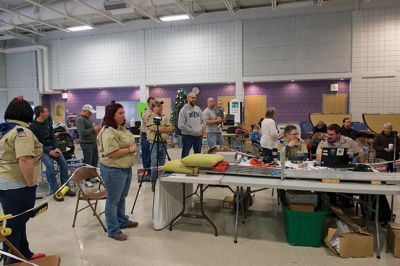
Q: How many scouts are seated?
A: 2